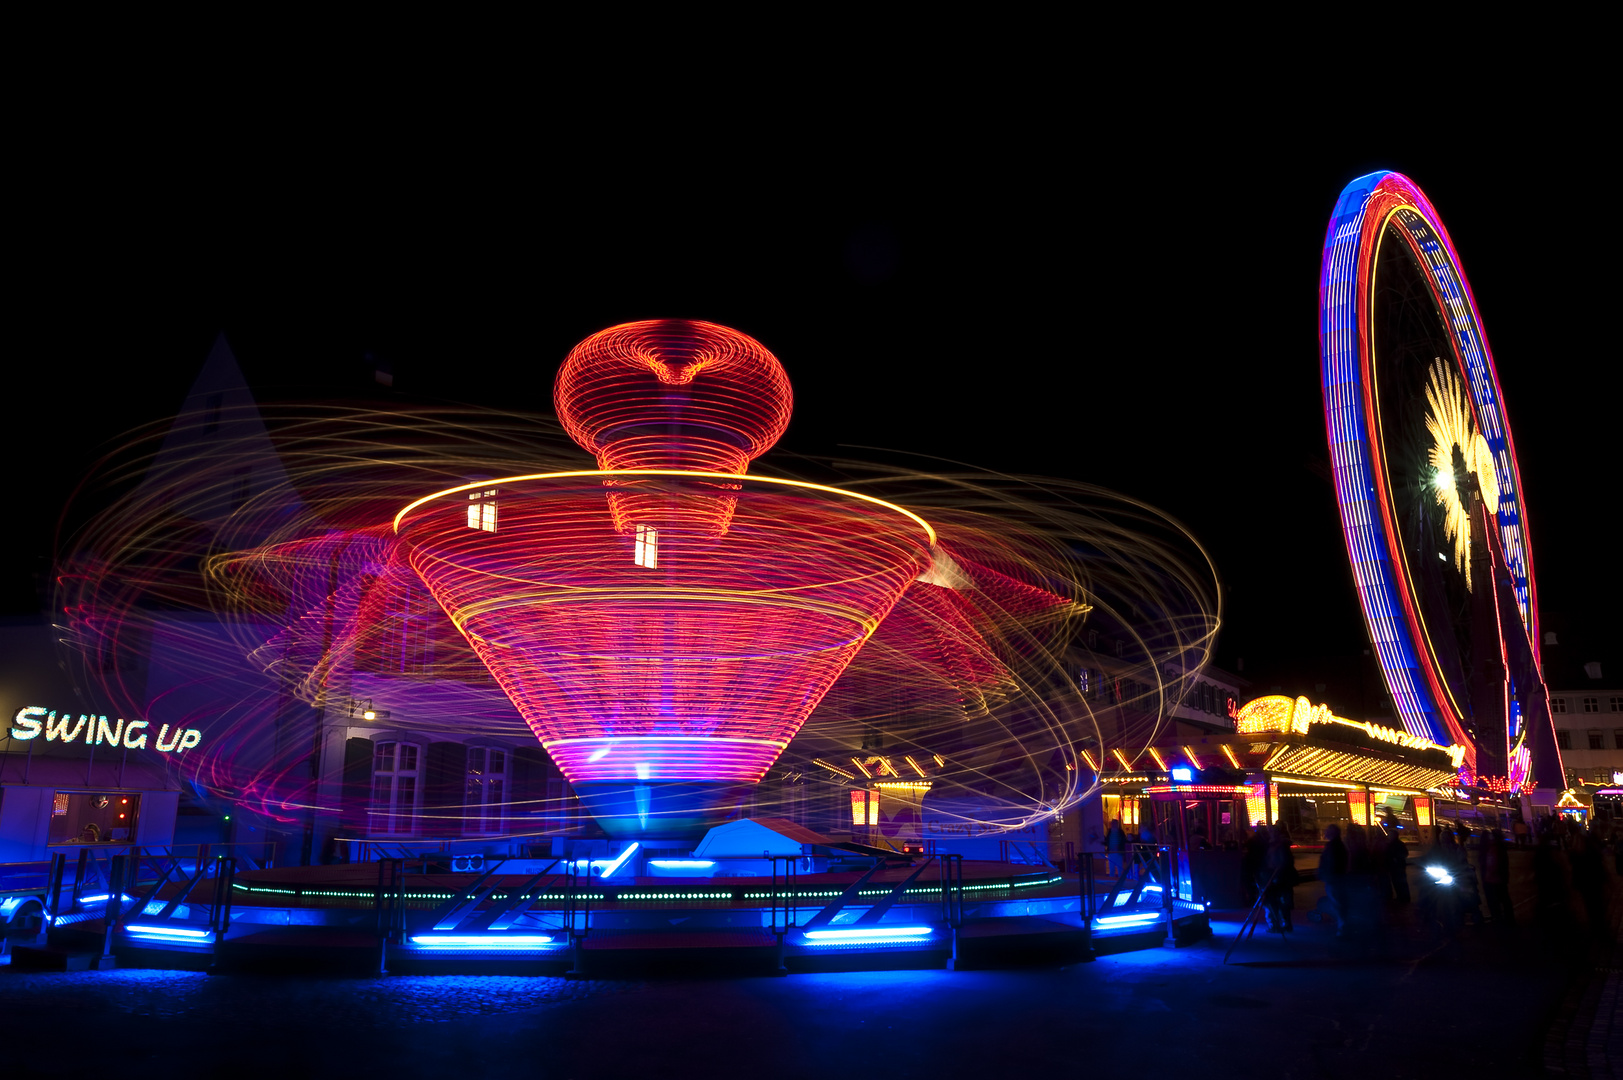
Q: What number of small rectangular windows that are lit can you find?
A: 2